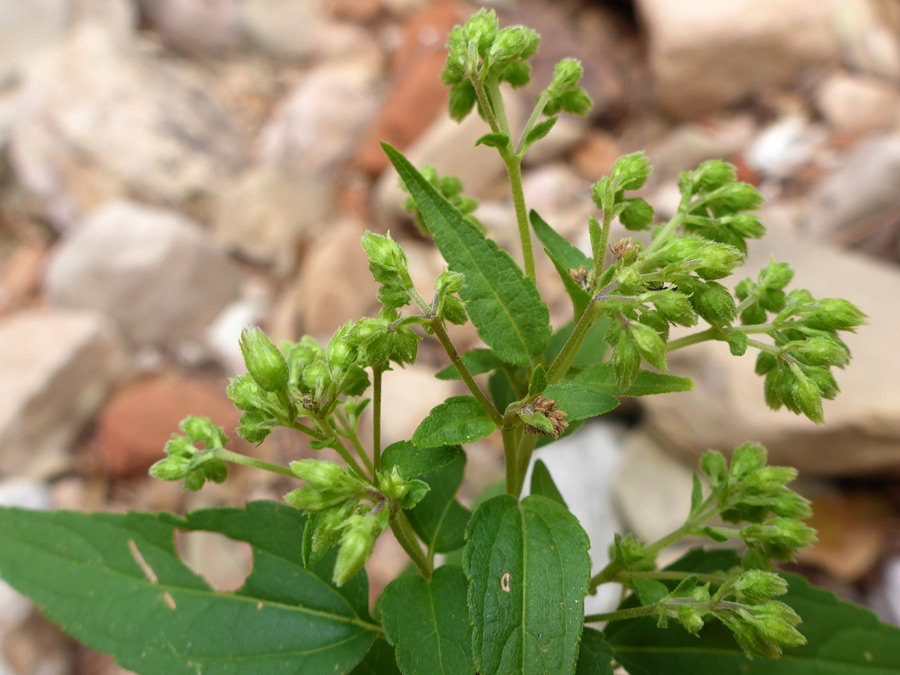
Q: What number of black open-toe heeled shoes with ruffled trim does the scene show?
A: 0